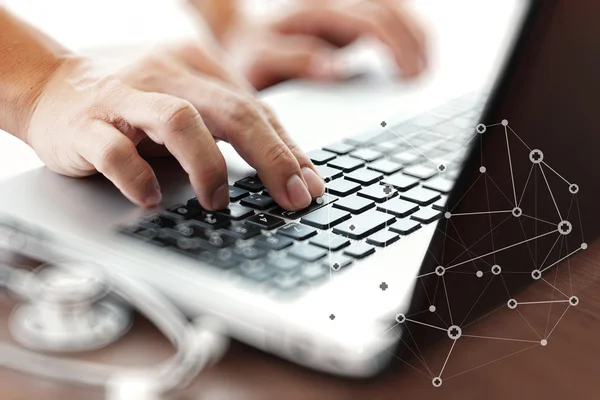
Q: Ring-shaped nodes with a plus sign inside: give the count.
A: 13